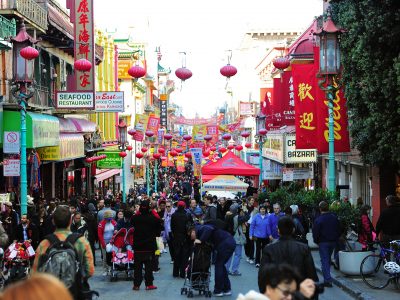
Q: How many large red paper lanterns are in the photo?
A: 6